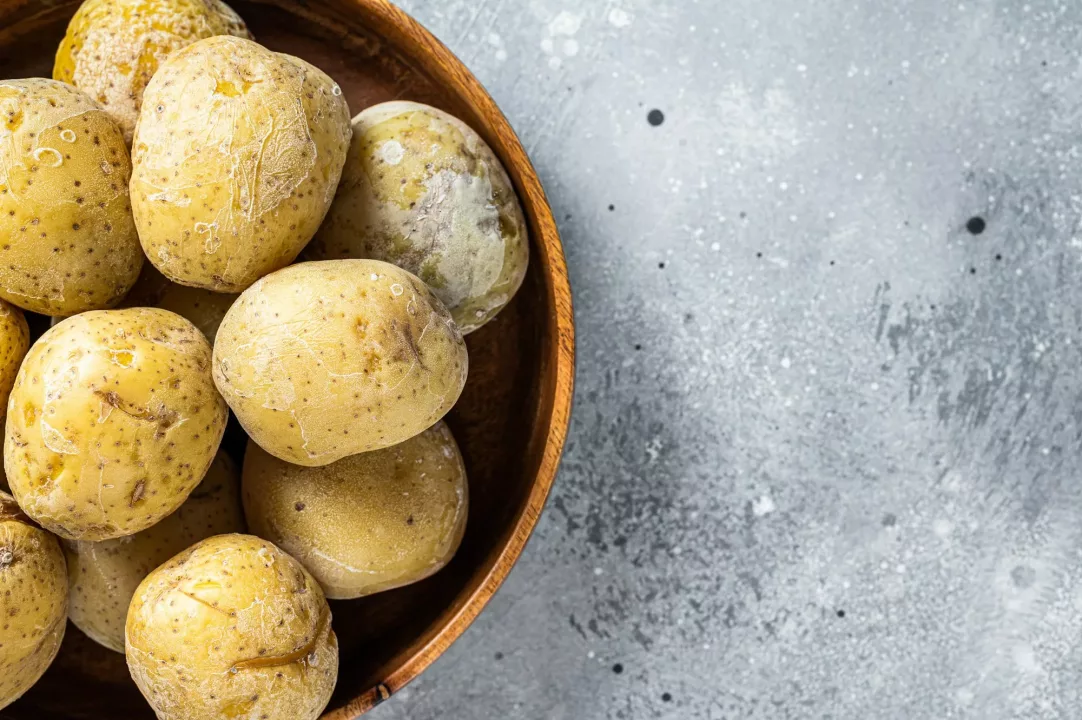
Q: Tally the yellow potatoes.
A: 12